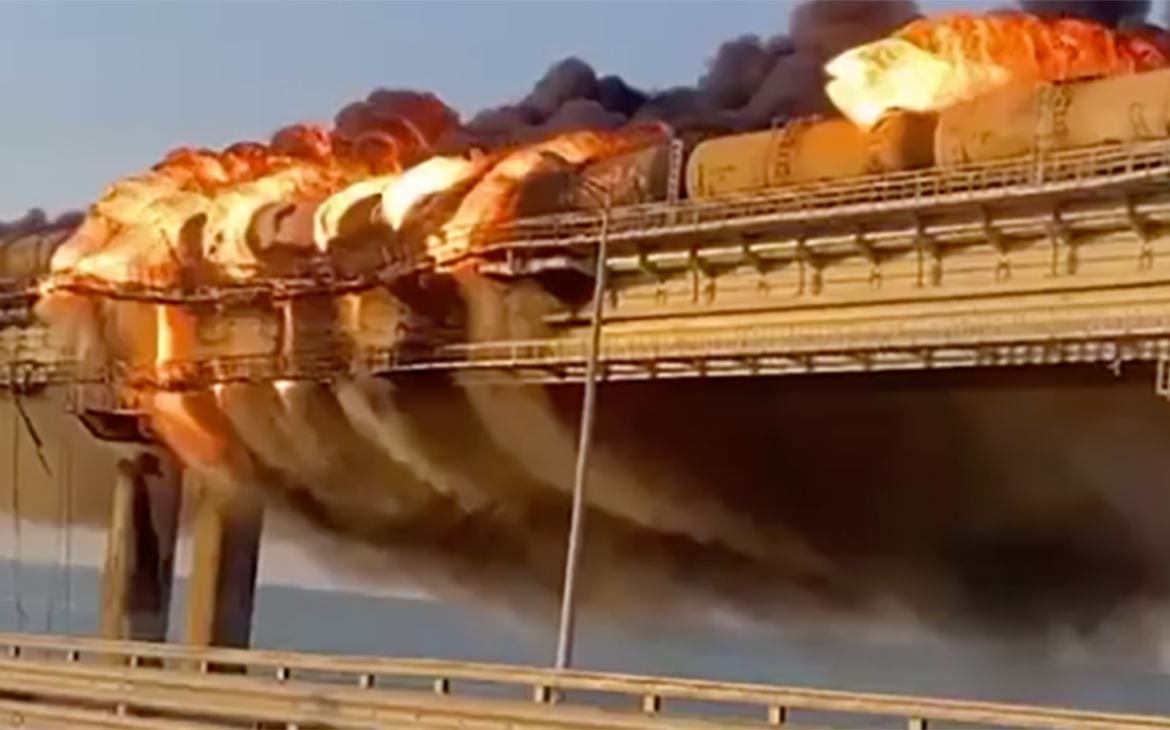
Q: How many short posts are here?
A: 11